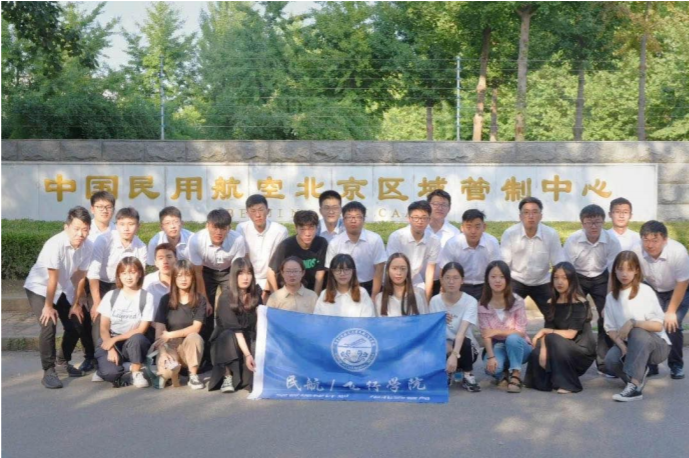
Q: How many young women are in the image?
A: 10